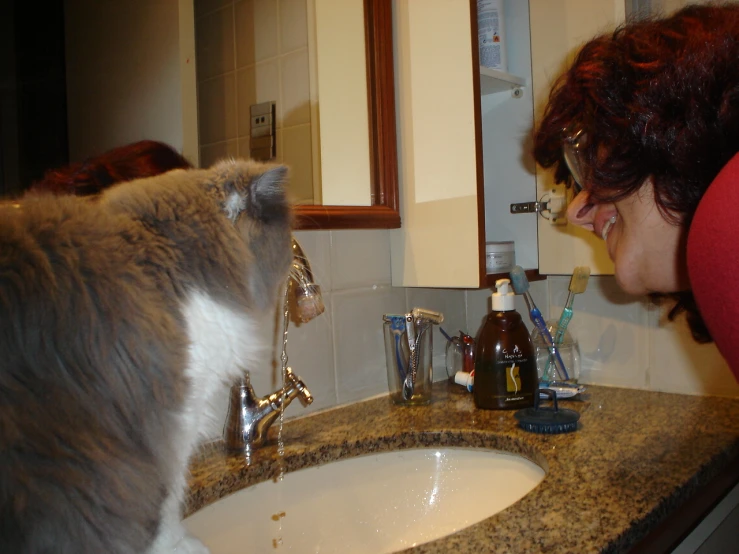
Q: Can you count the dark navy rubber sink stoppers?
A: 1